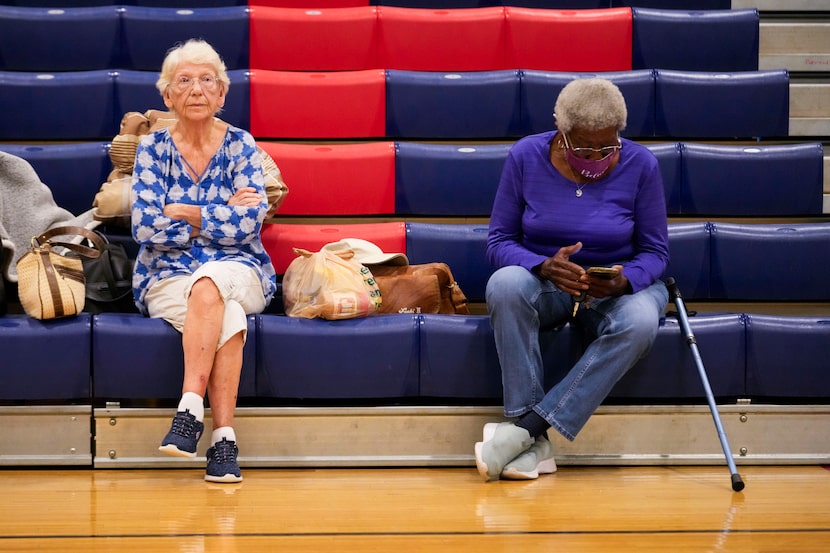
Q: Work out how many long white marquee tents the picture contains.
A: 0